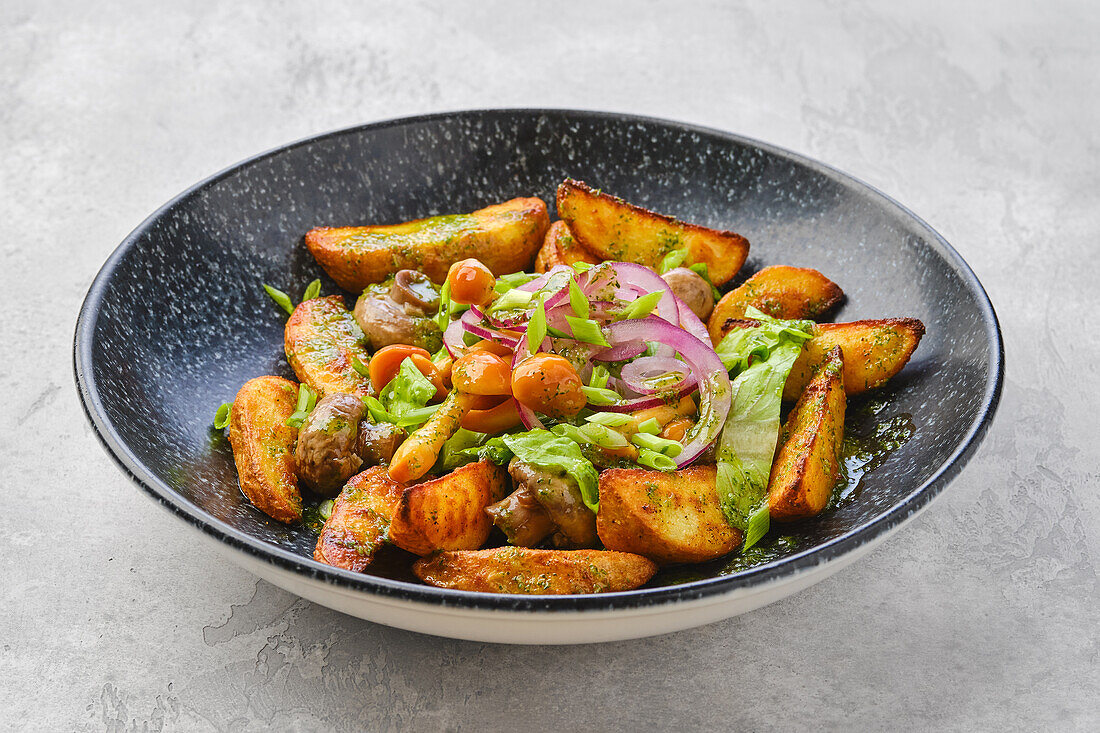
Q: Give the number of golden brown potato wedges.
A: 12